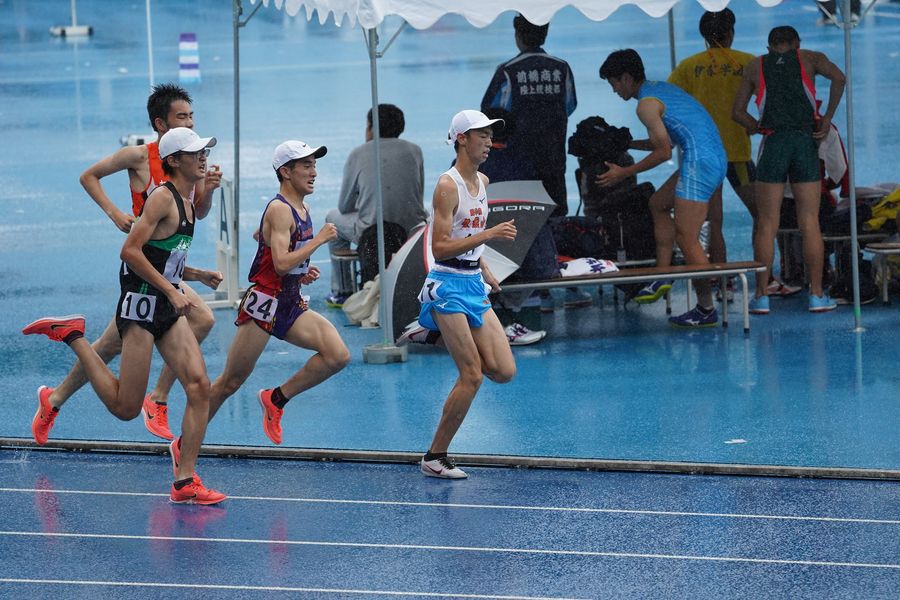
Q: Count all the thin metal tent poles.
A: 4